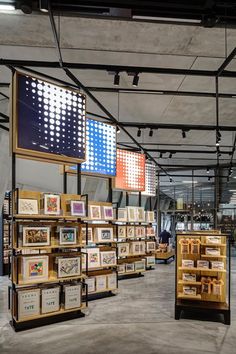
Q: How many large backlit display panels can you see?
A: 4